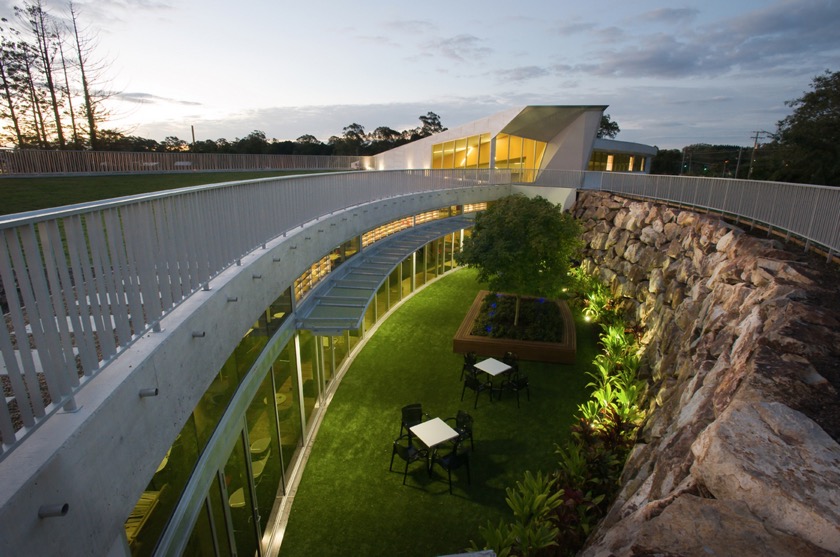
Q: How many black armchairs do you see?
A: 8